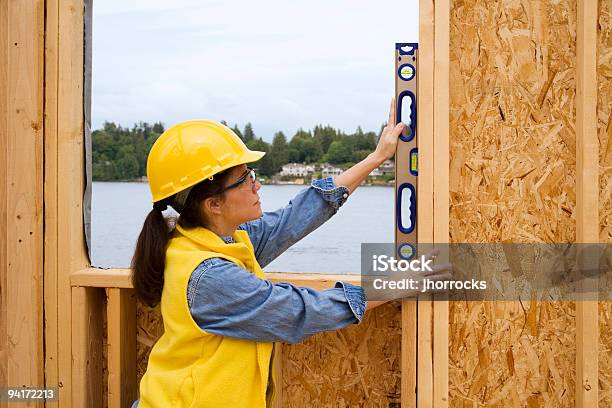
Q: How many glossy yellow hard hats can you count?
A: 1